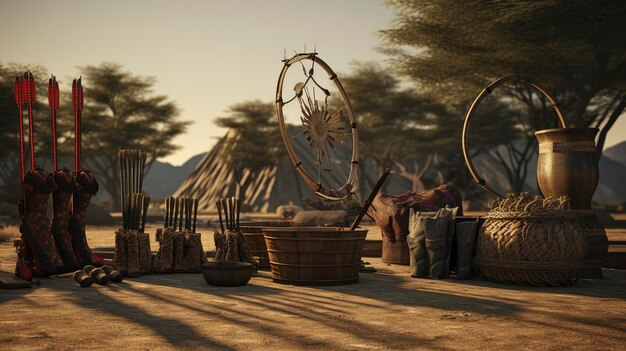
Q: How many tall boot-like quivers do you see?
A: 3